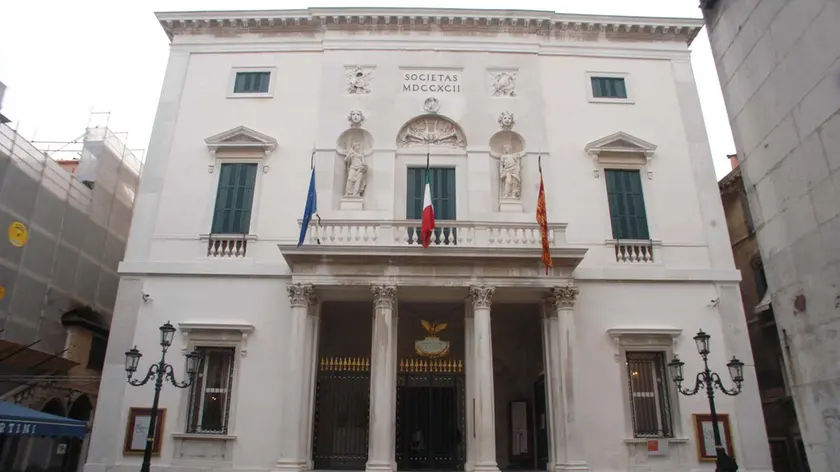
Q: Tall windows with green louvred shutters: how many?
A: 3